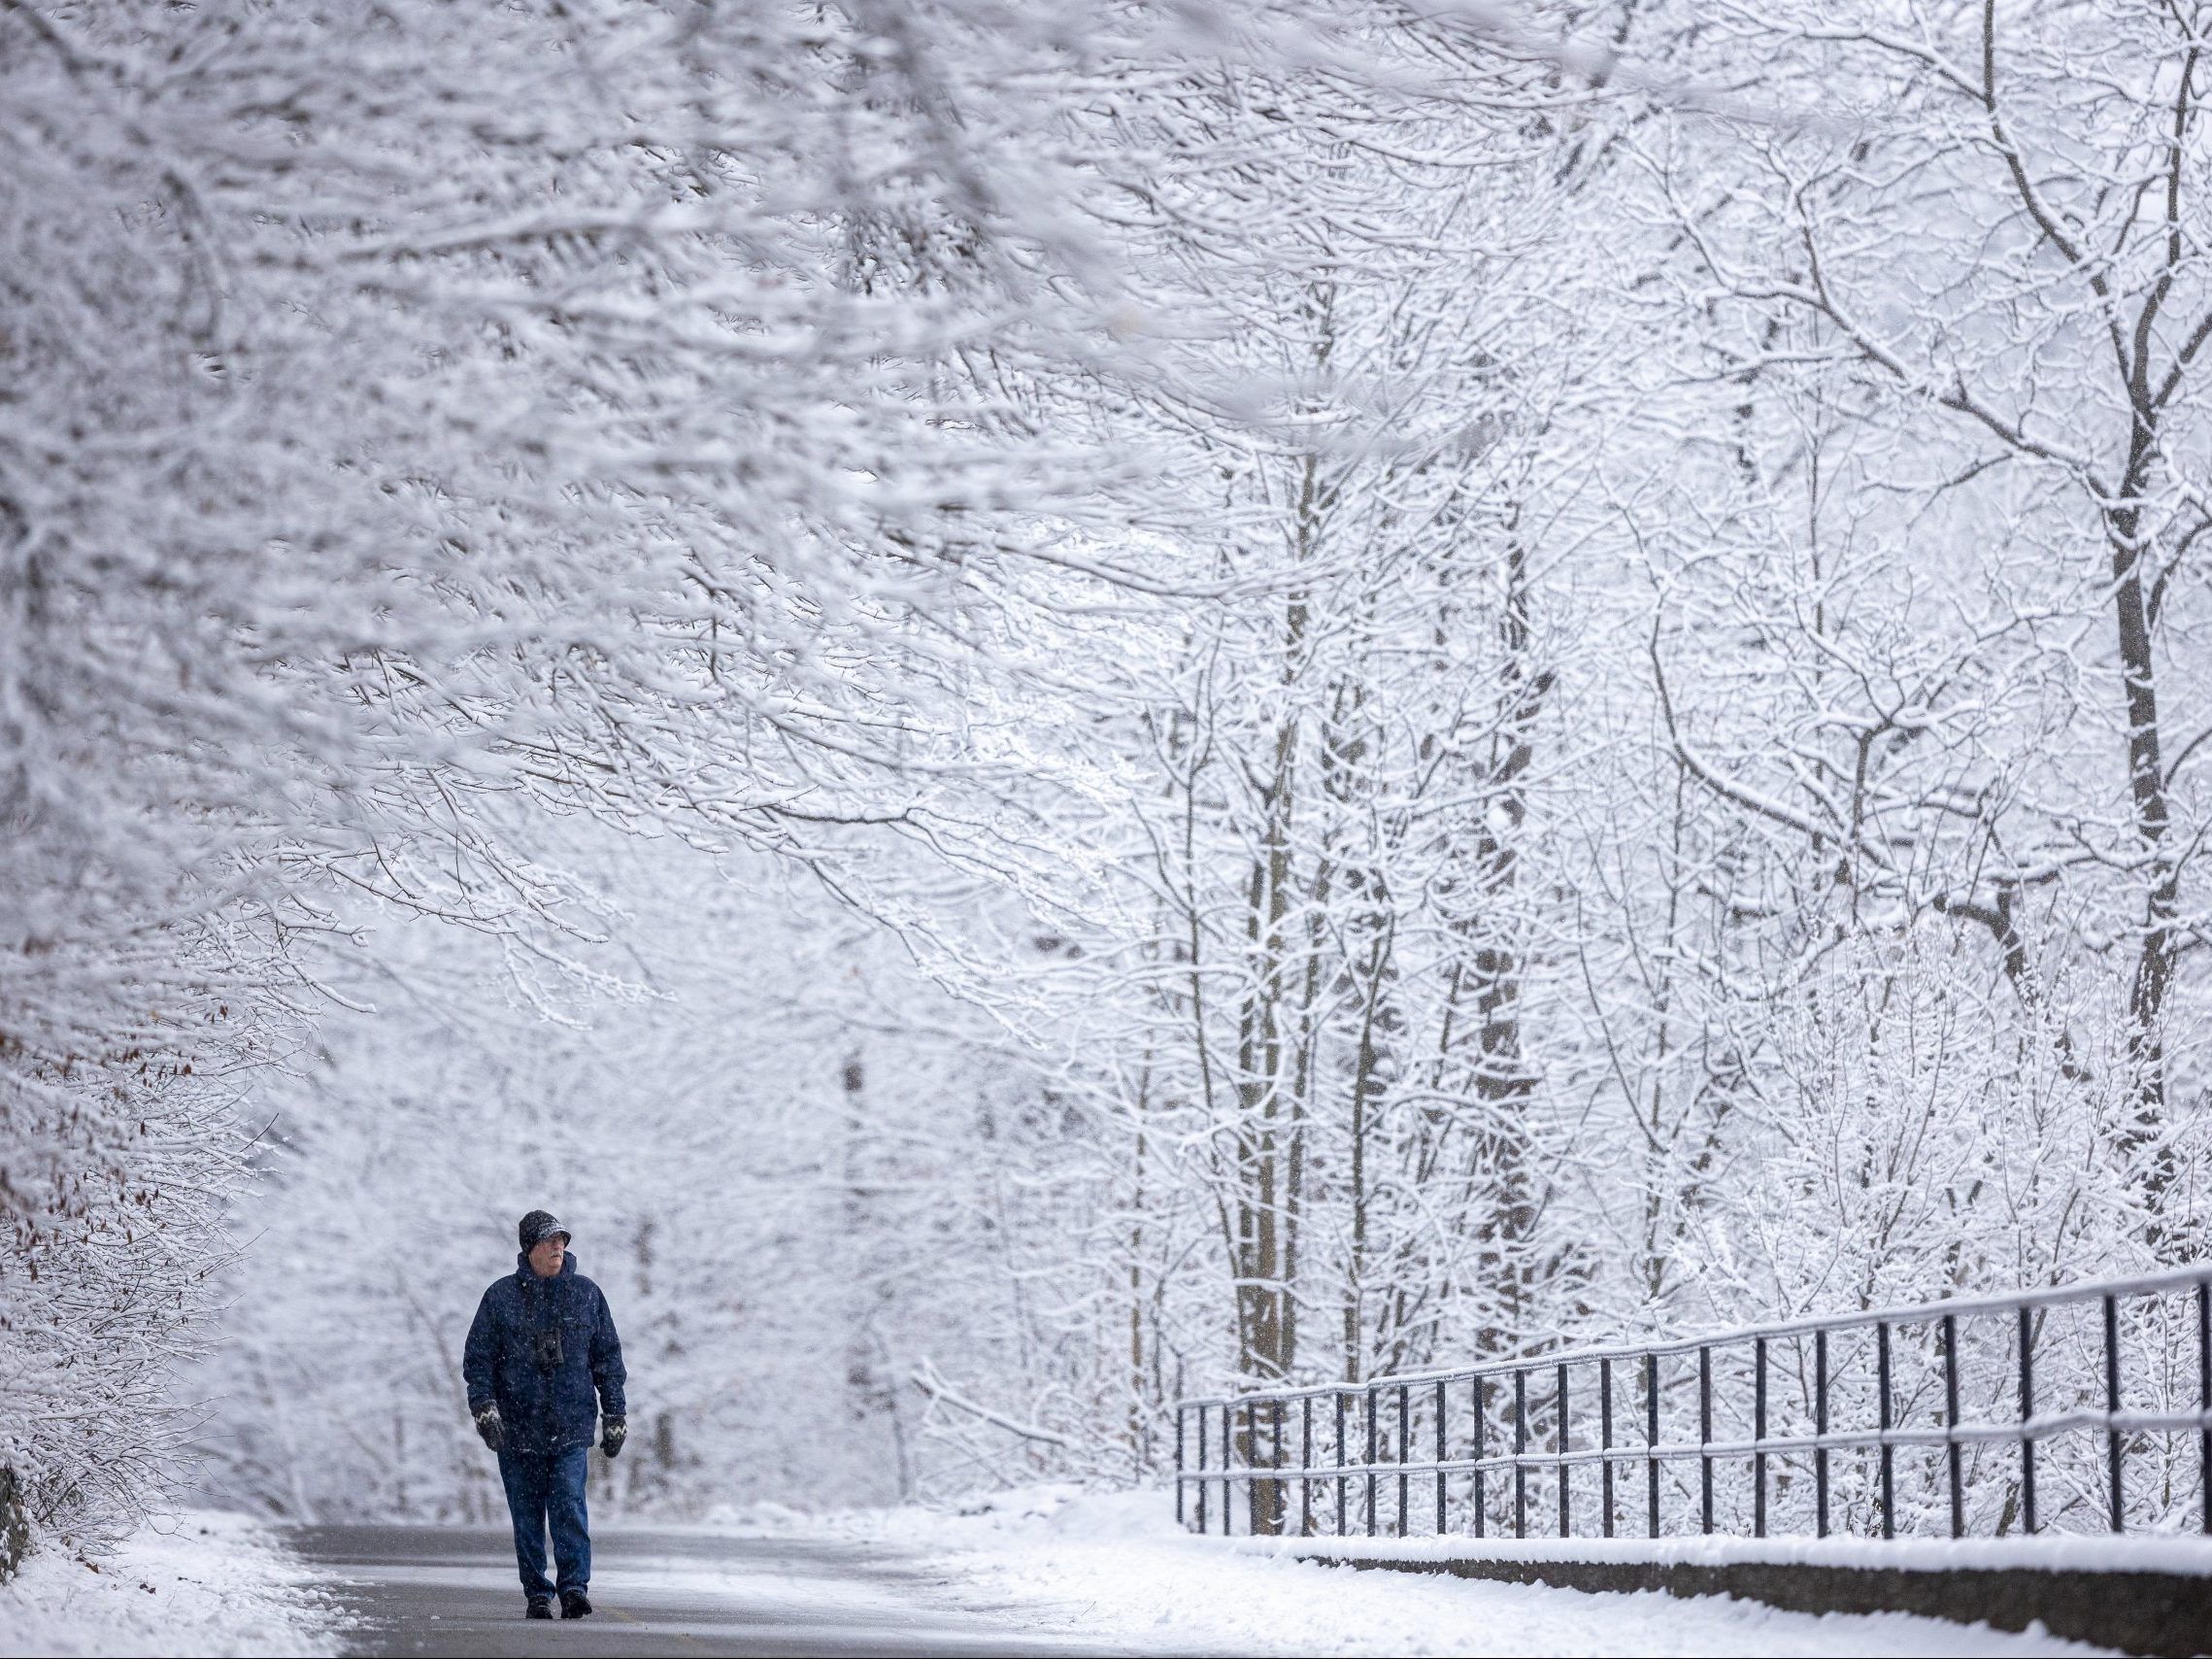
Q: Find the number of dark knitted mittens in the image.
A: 2